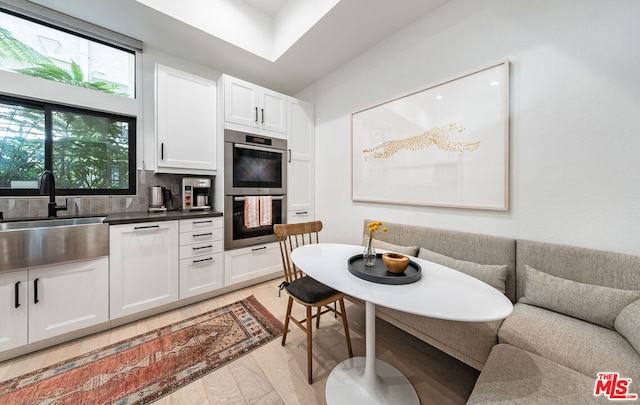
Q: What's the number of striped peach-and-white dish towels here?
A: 2